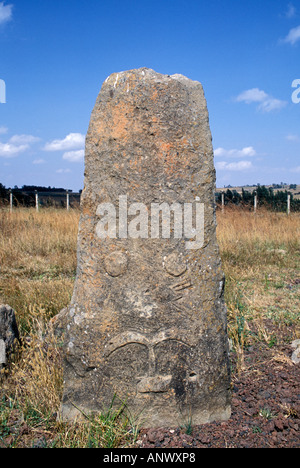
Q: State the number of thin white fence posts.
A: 6